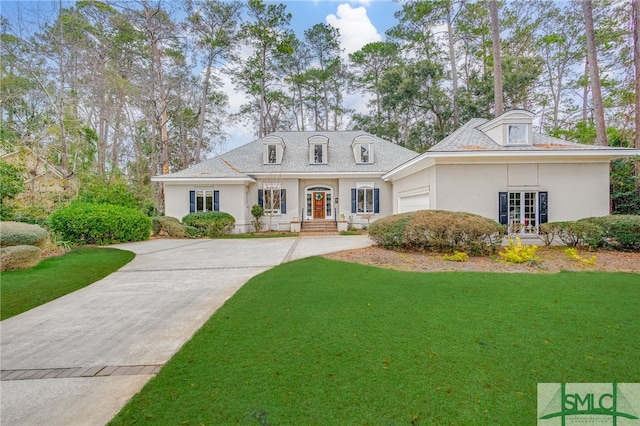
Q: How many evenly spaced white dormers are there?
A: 3